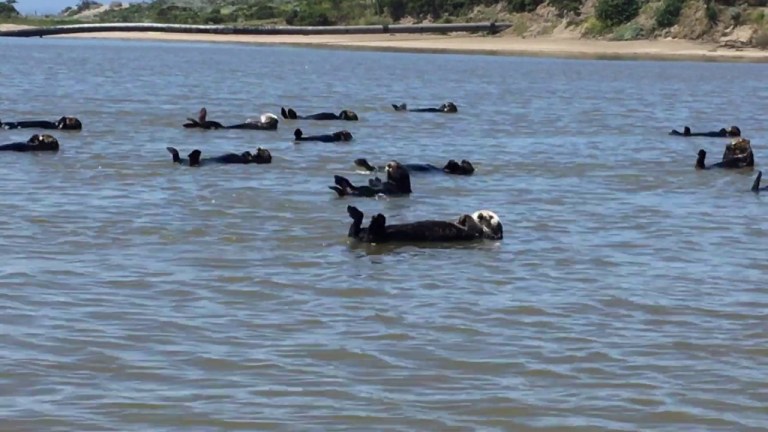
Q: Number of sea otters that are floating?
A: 13